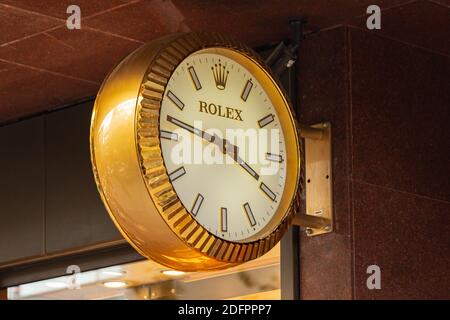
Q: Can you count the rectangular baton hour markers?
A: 11